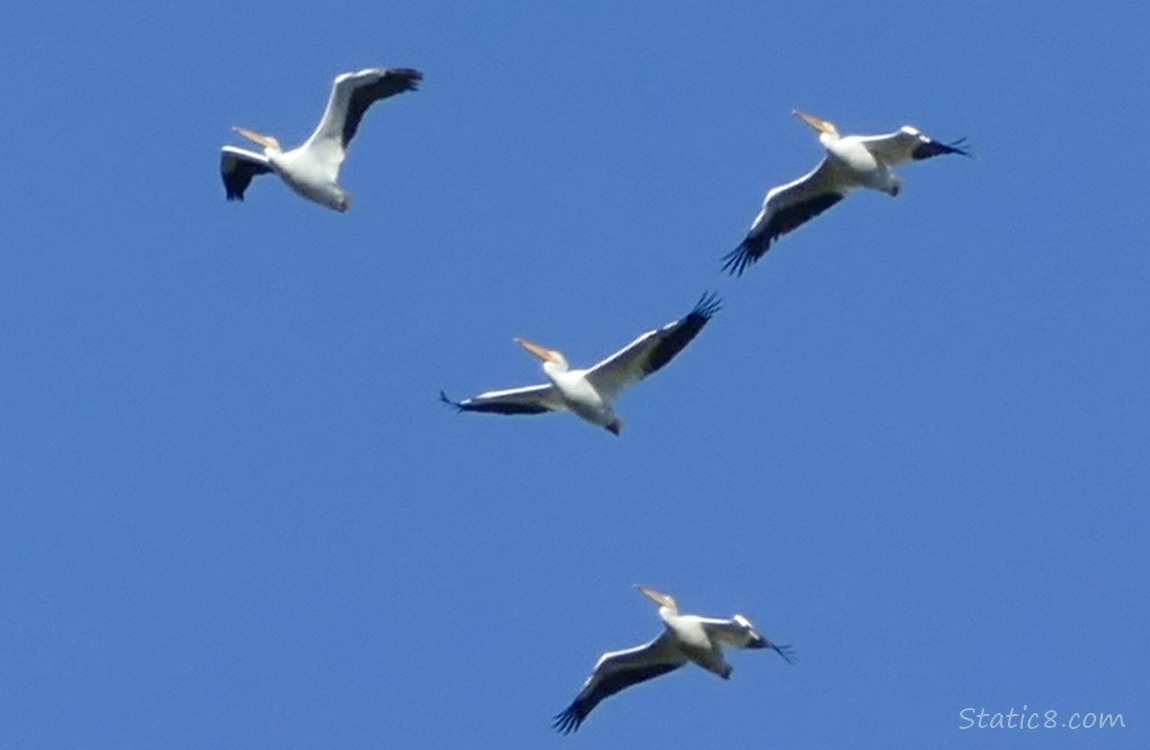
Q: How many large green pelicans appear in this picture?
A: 0